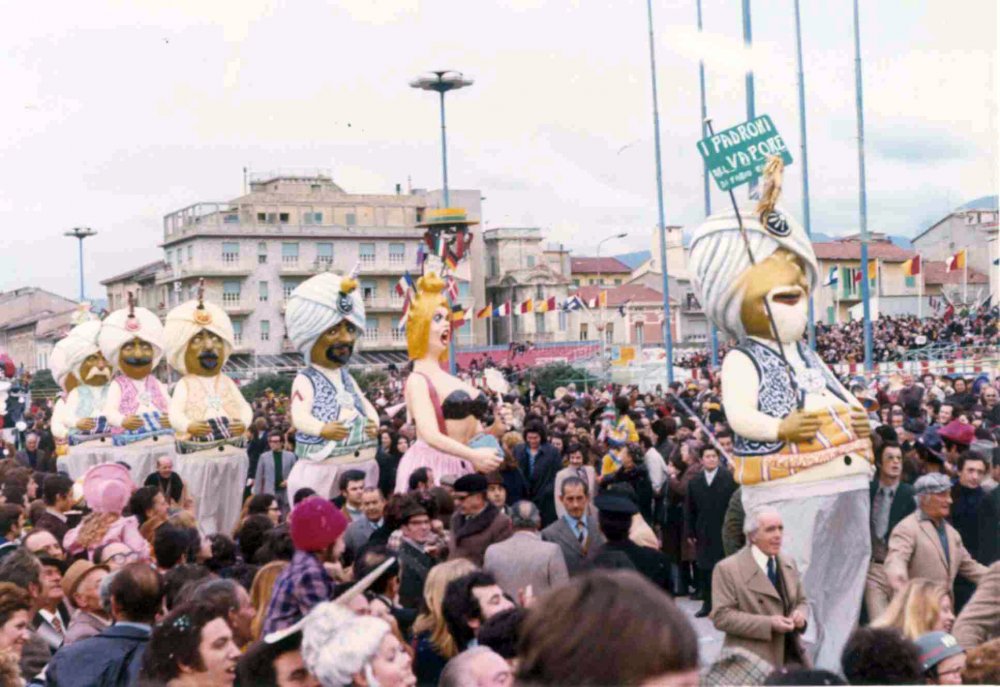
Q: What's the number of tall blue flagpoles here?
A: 5